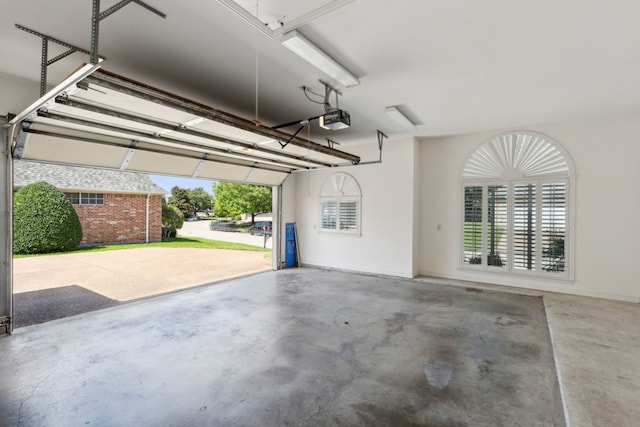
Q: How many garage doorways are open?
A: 1